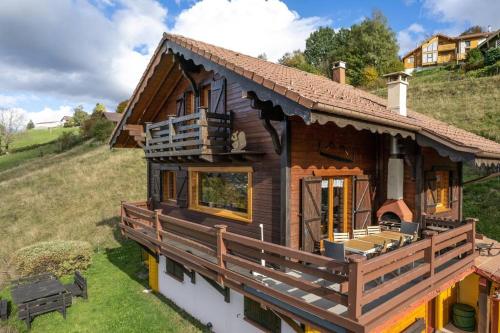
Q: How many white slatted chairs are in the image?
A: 3